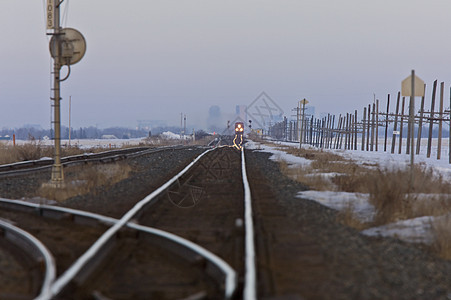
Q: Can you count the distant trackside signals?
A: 2